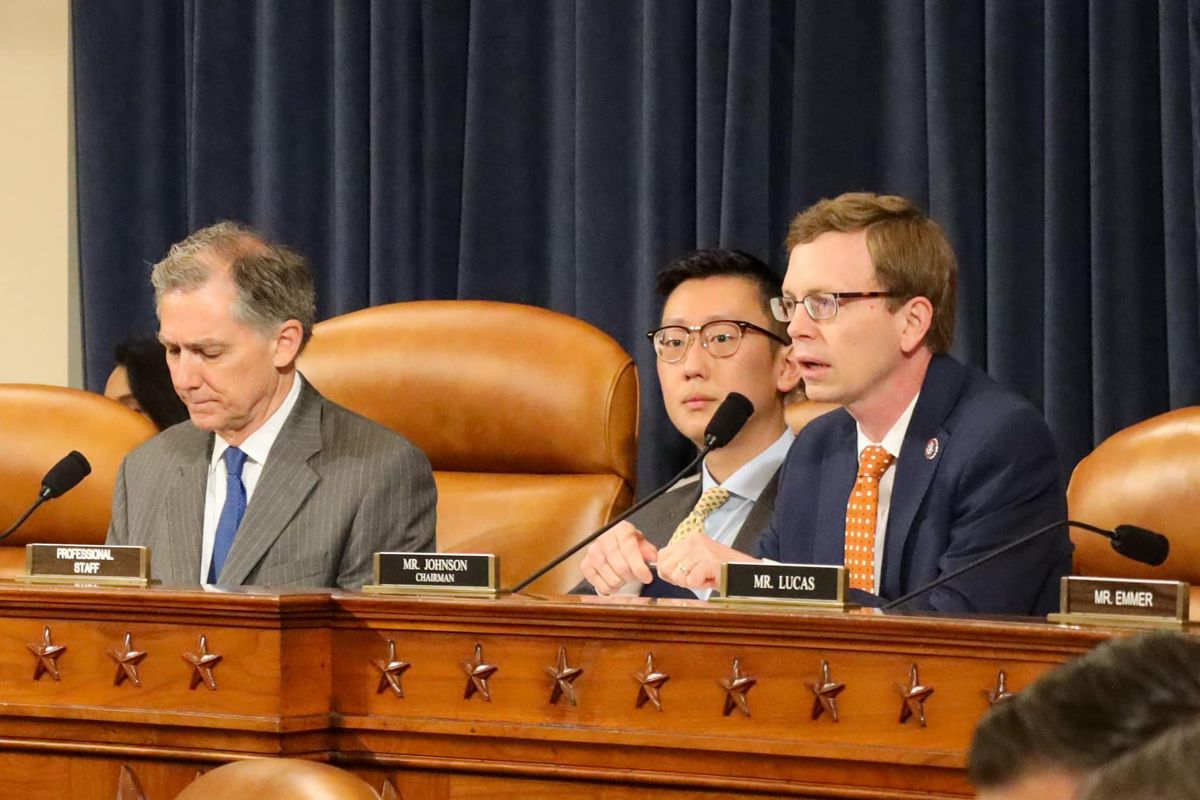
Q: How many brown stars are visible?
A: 11